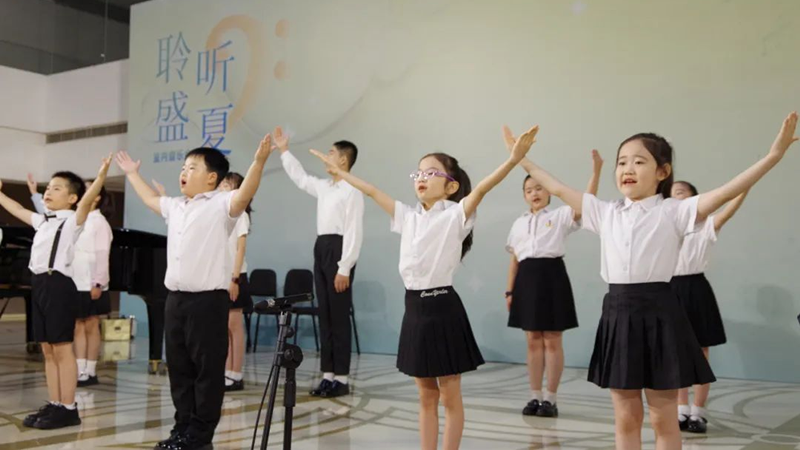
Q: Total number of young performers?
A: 9